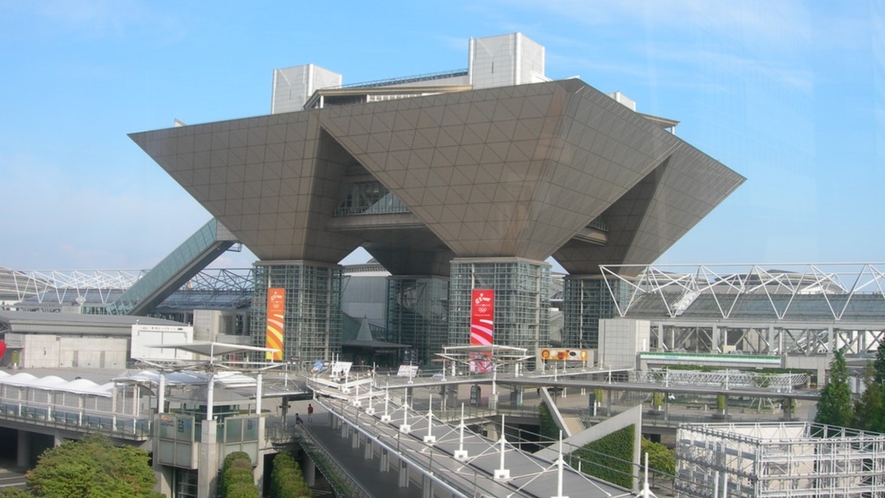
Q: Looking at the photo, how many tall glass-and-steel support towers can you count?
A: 4